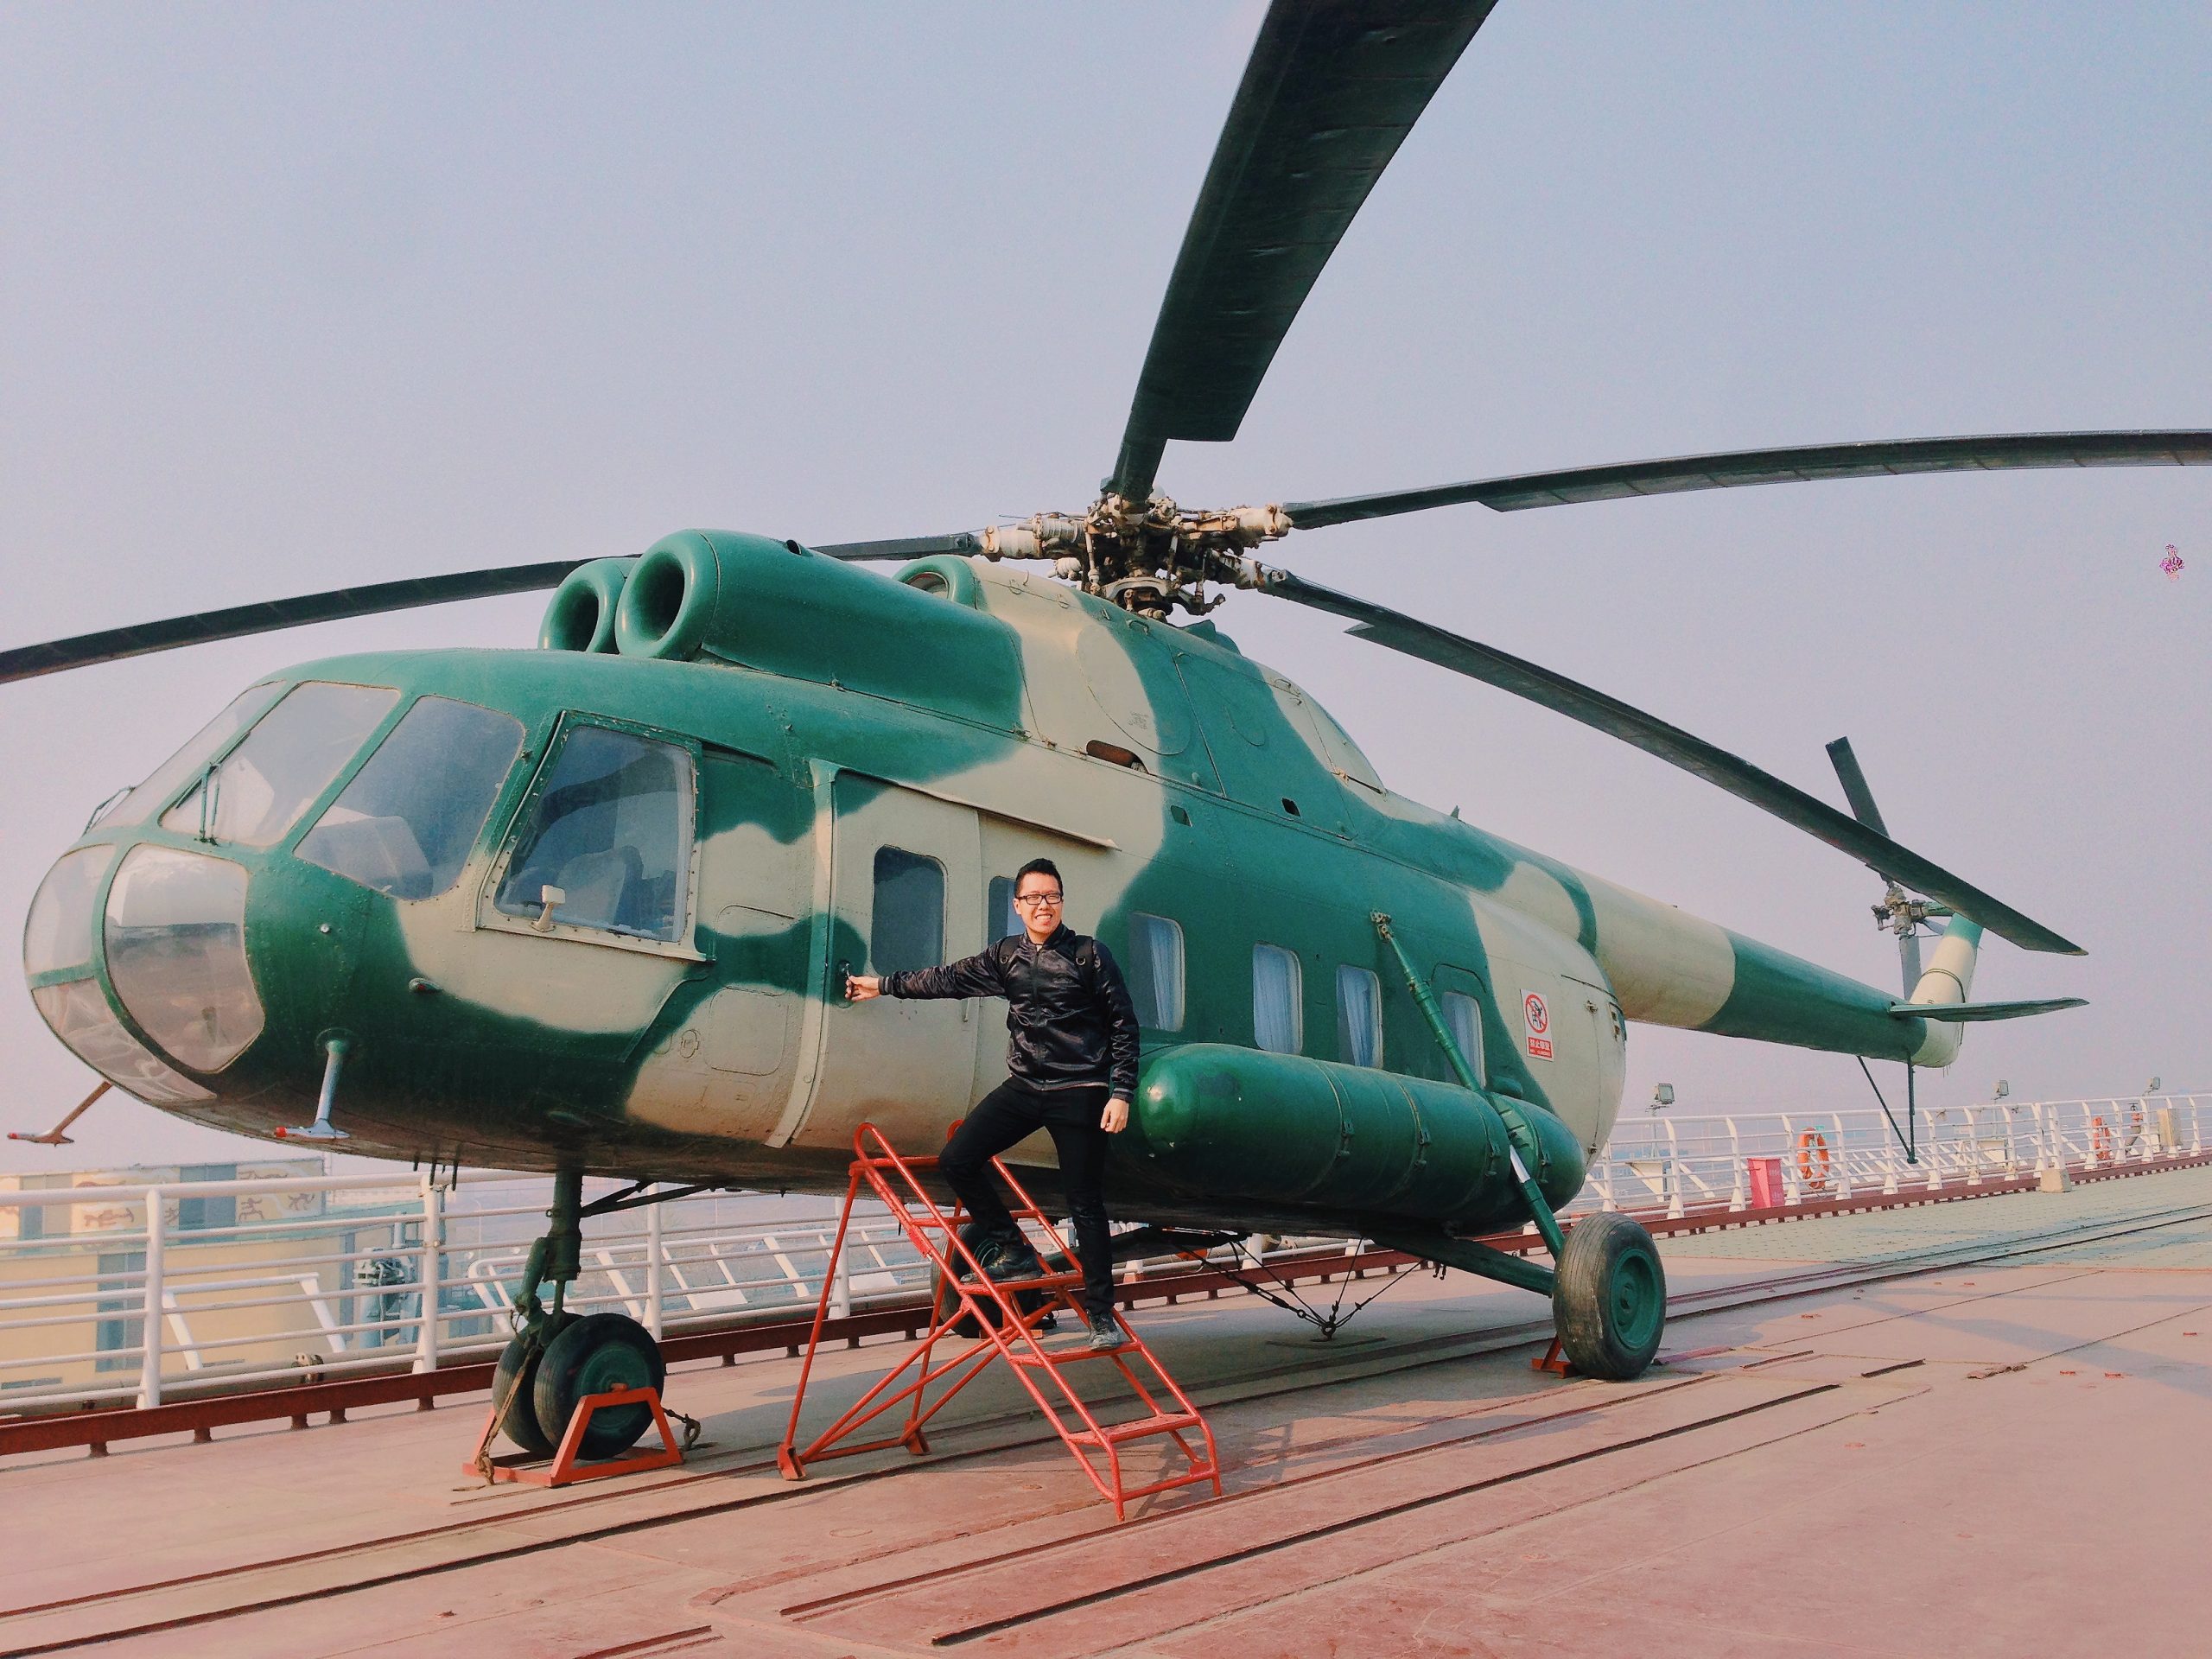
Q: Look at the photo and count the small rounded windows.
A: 6